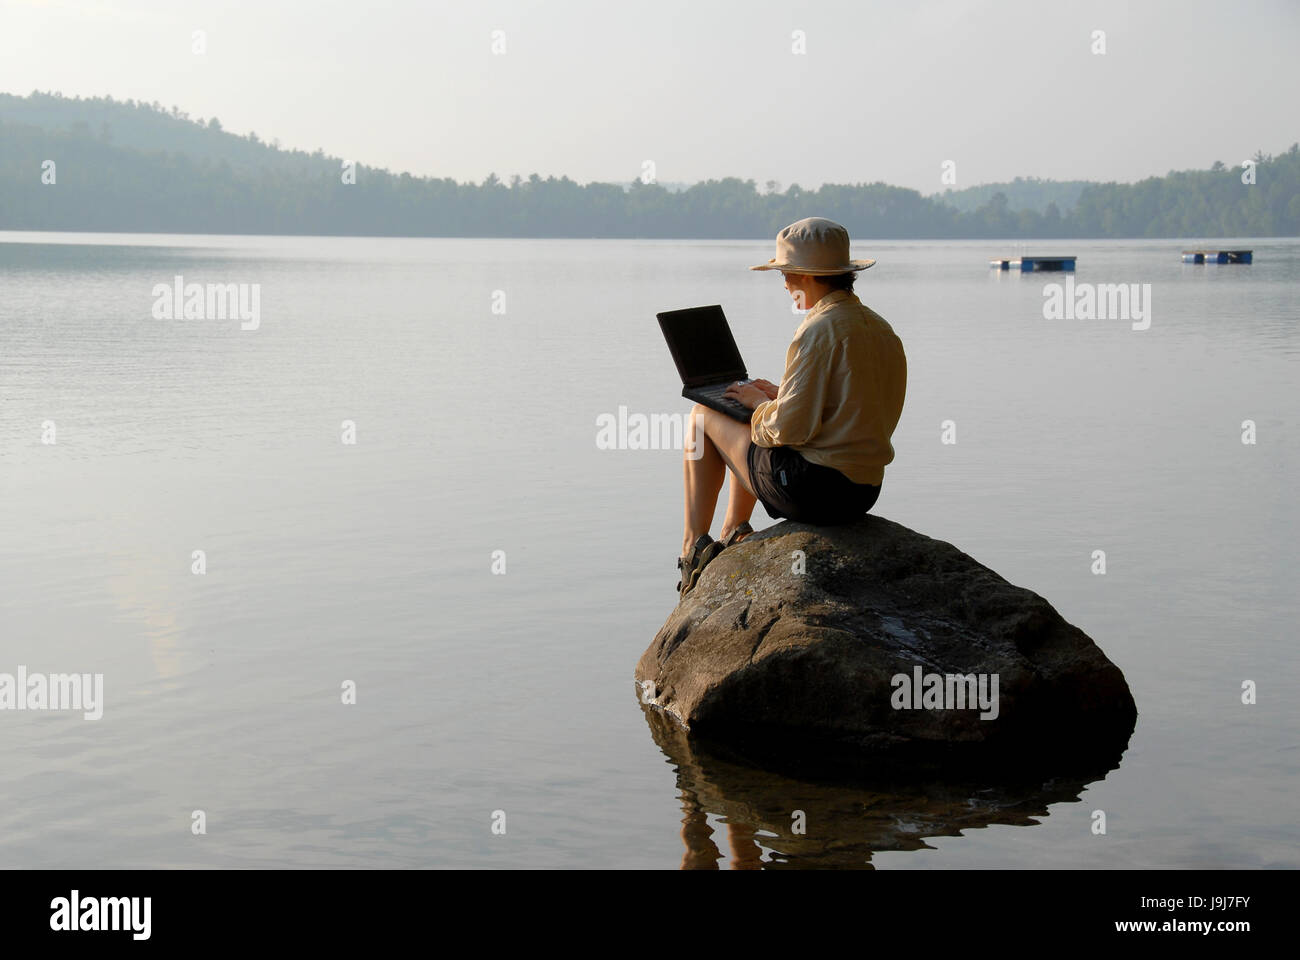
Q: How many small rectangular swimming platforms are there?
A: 2